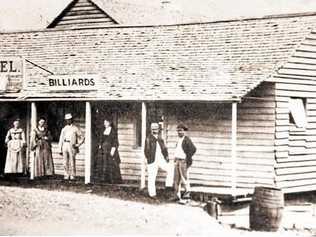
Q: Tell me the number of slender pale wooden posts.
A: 4